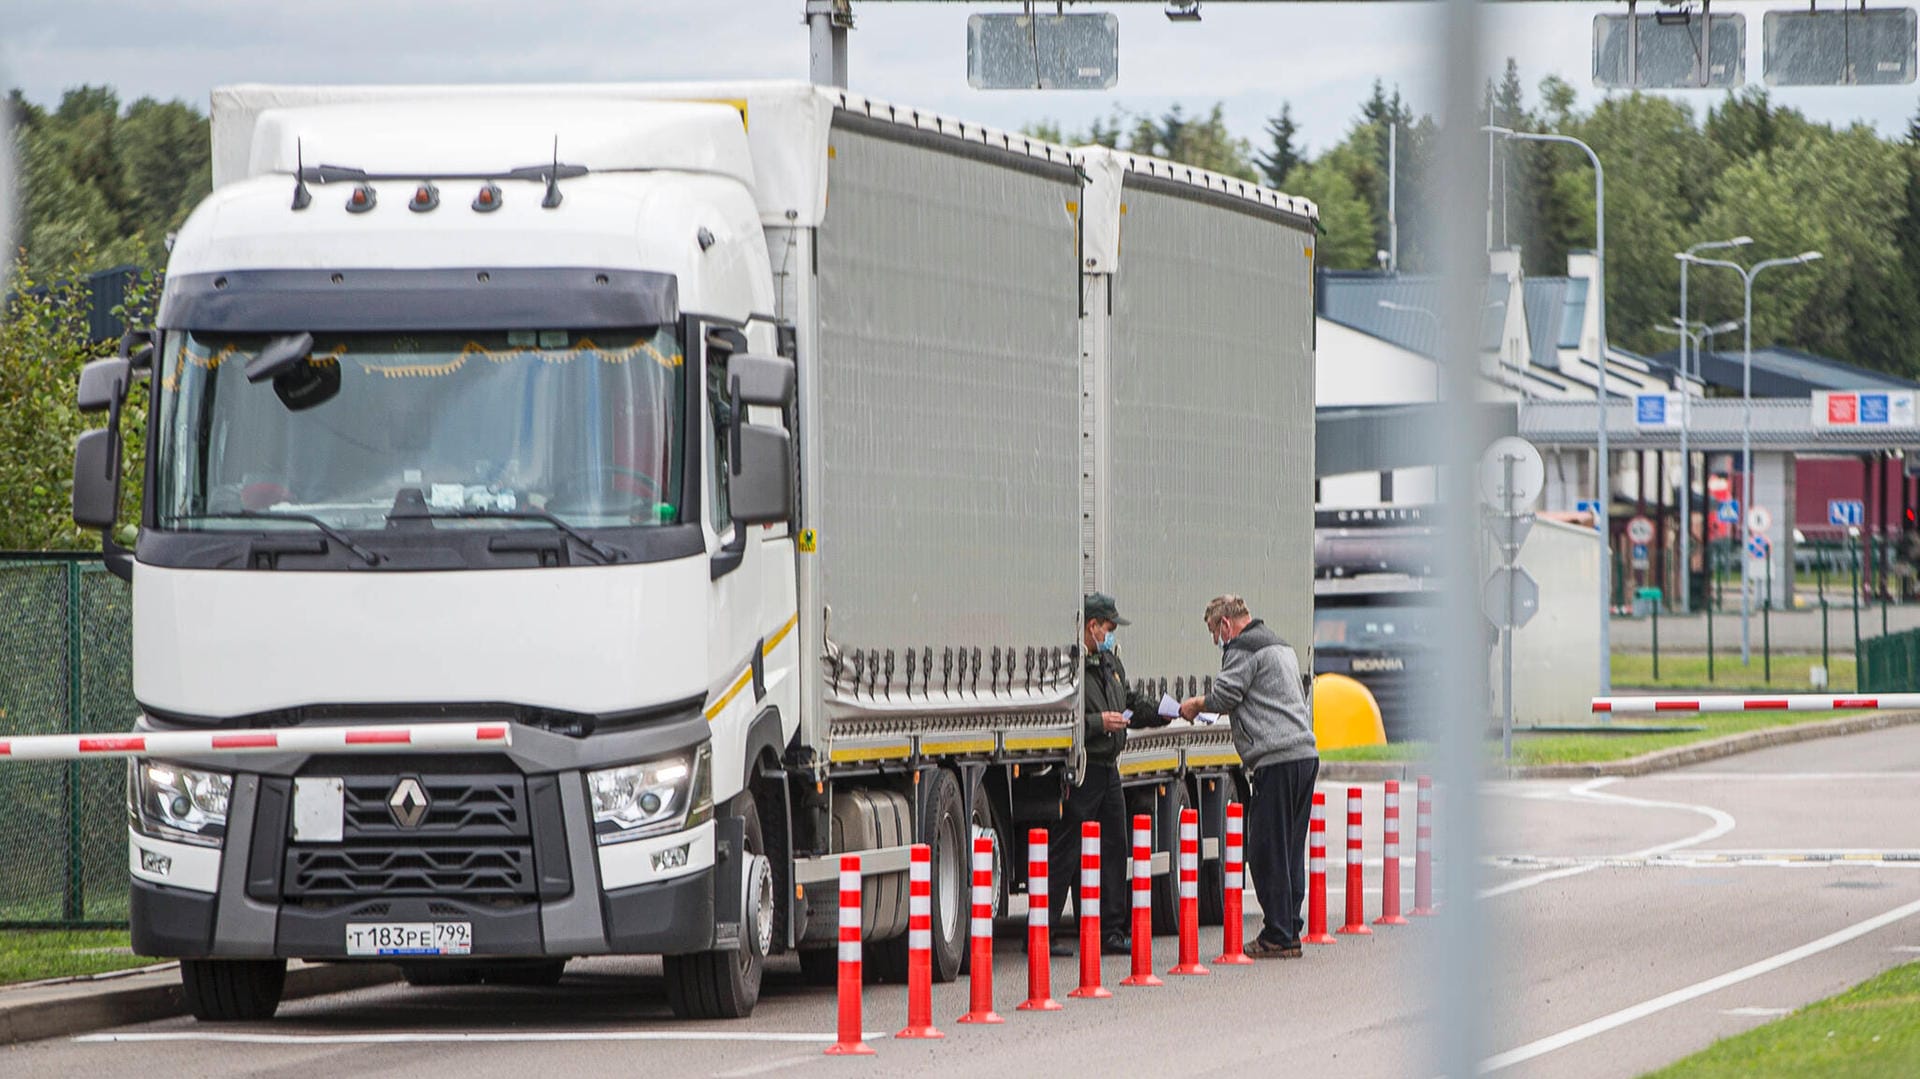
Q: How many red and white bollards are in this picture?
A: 12